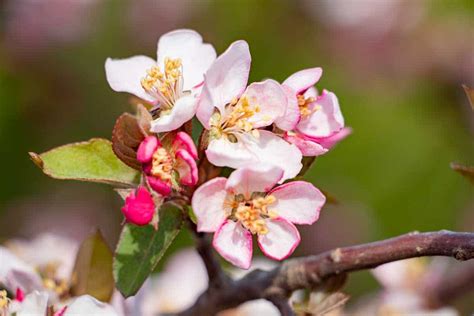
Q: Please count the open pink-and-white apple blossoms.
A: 4